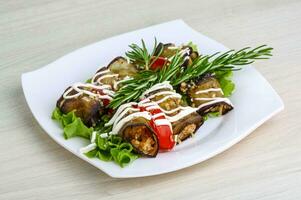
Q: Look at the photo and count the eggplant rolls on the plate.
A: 6